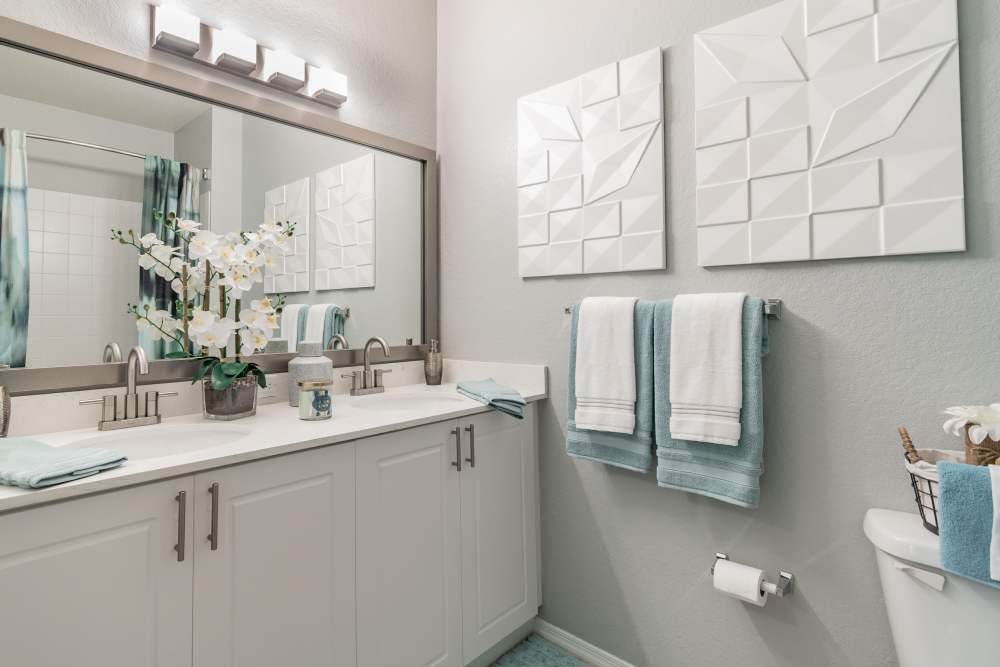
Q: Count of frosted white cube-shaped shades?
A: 4